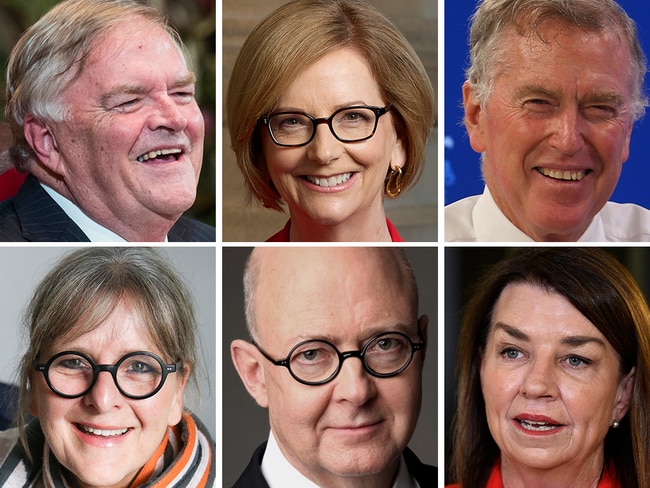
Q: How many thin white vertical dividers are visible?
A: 2